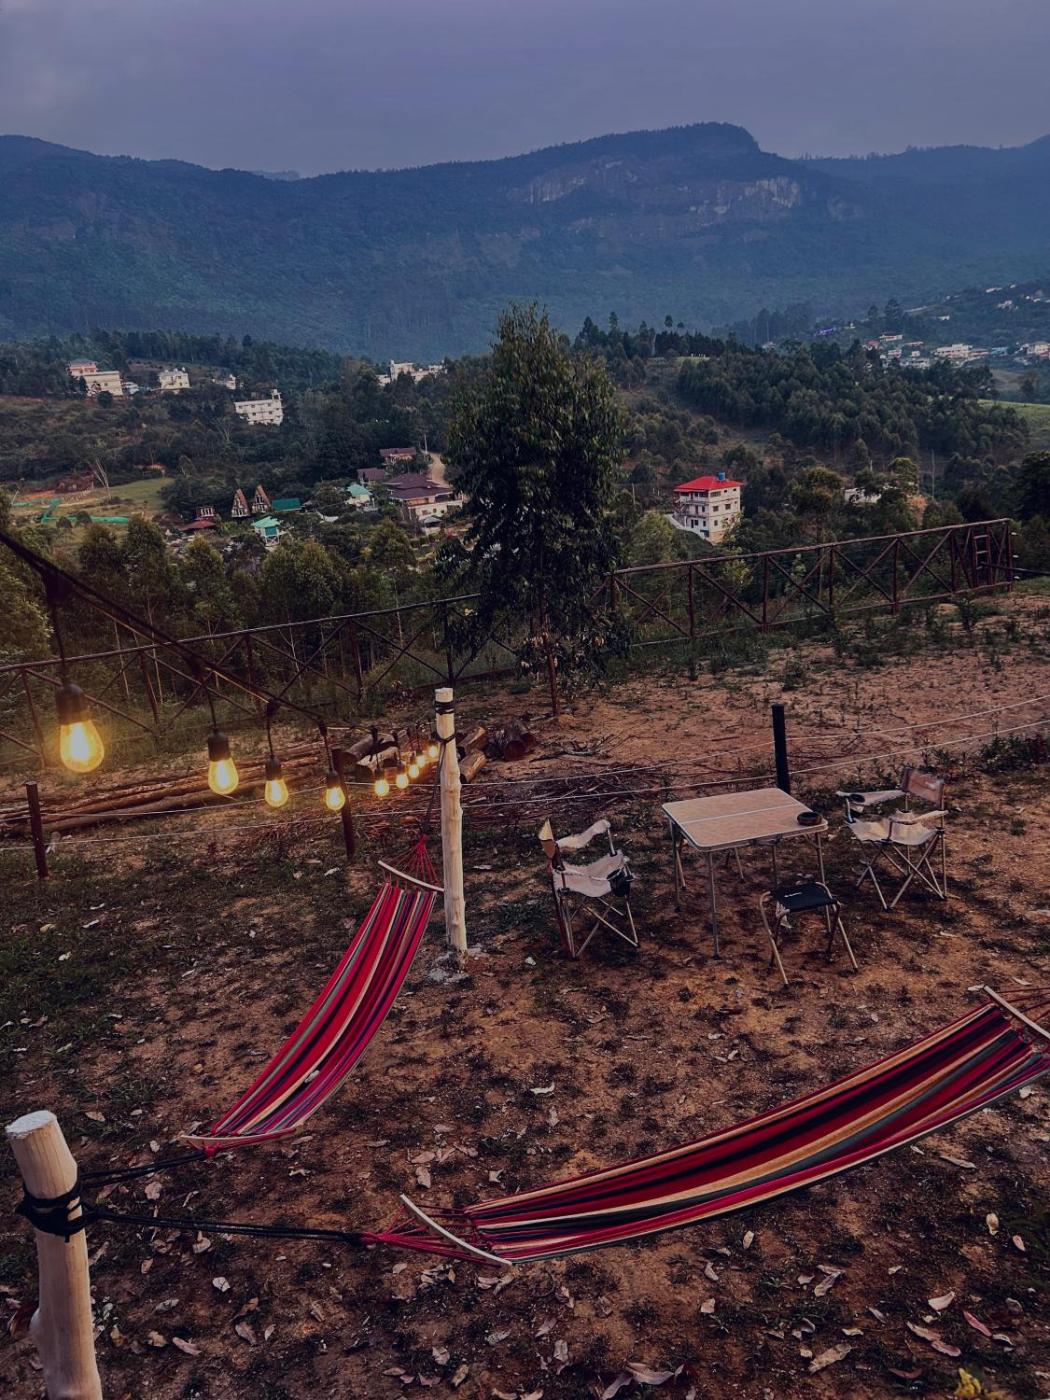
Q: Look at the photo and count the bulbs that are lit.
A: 9